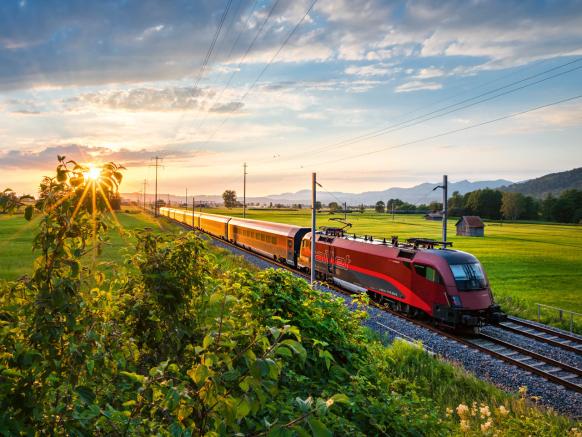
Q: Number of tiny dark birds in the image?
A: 3